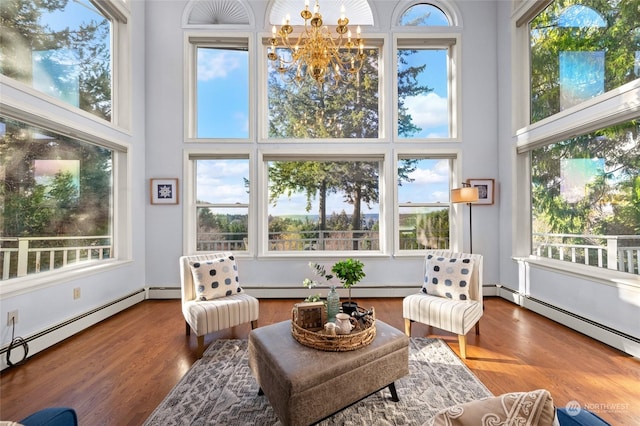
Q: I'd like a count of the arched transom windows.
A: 3